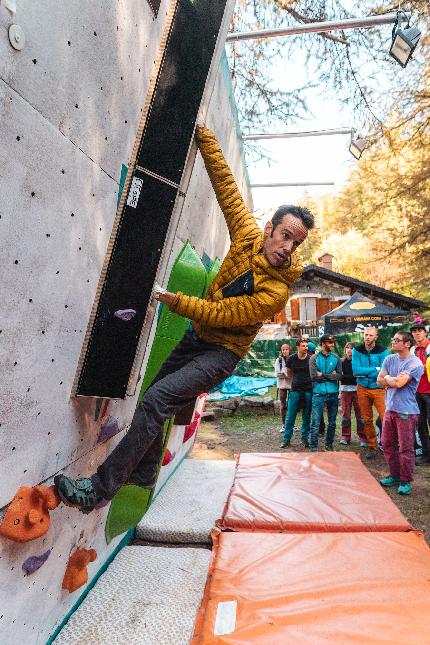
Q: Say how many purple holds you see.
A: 4